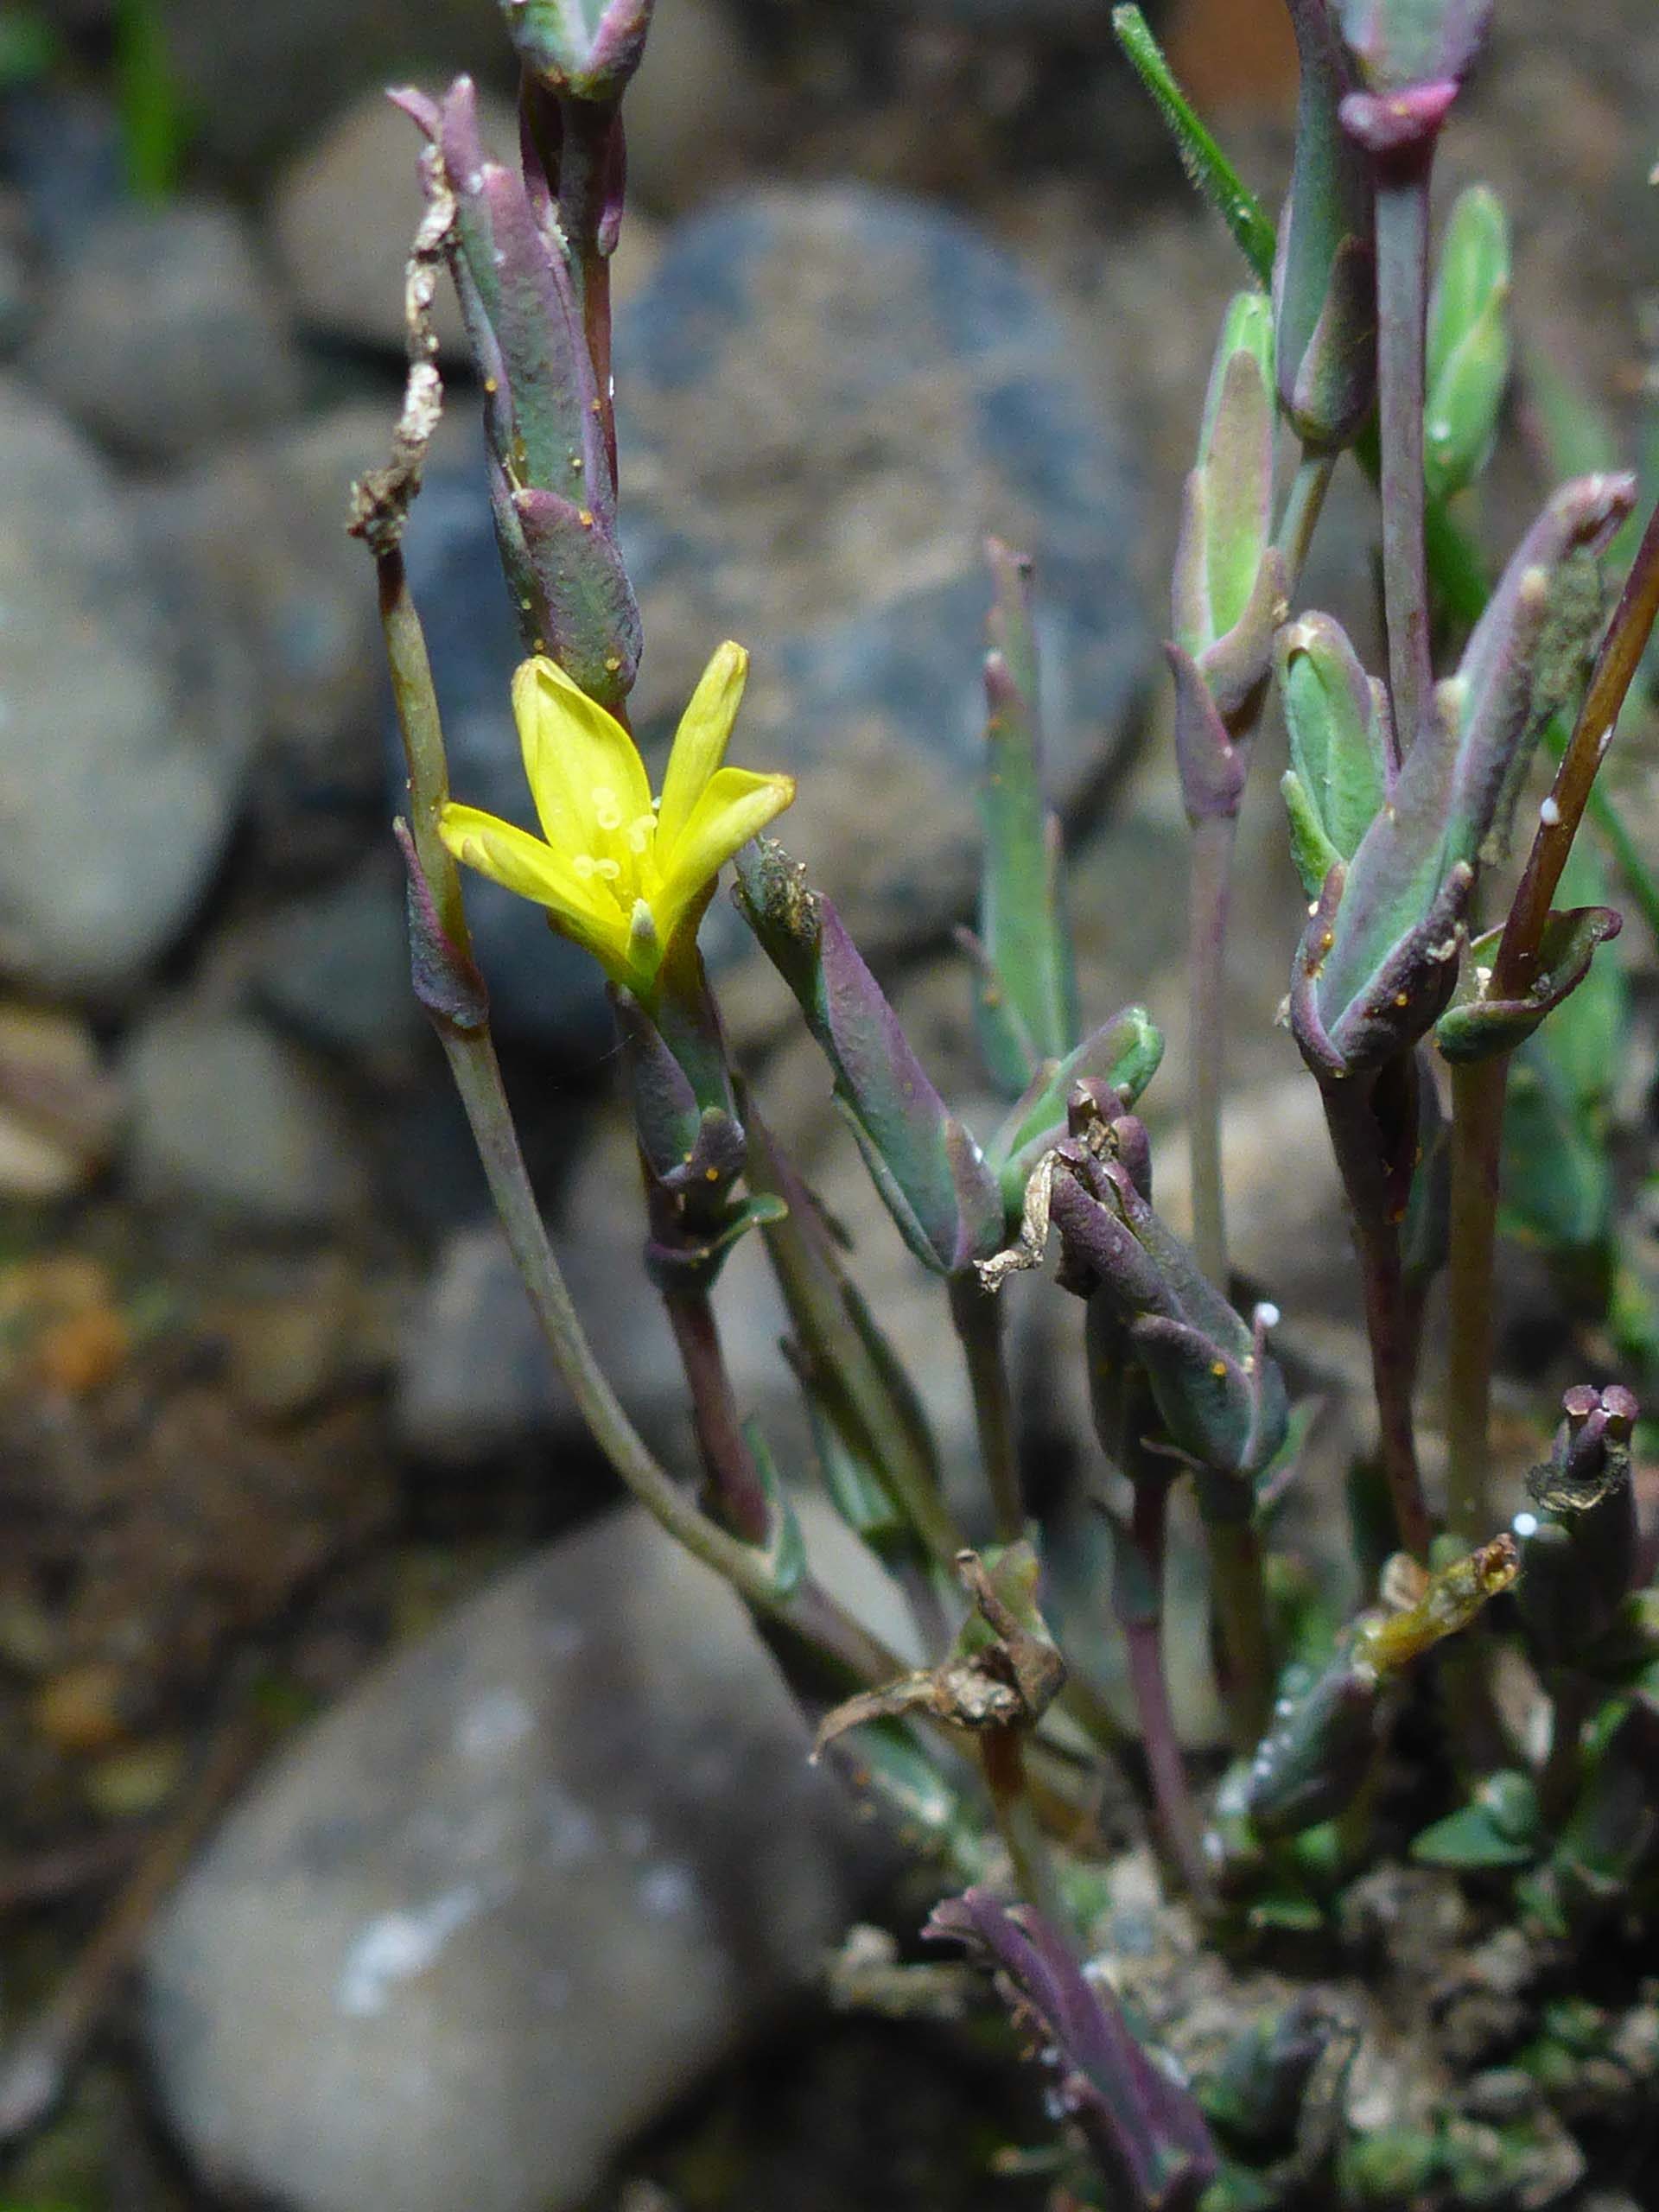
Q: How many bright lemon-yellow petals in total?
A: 4